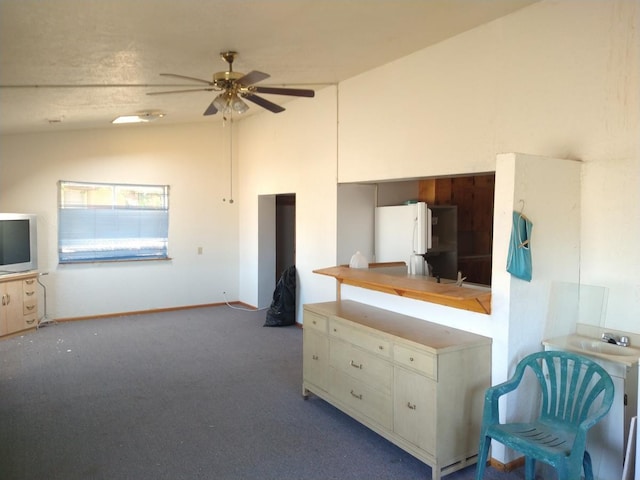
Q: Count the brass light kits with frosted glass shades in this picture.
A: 1